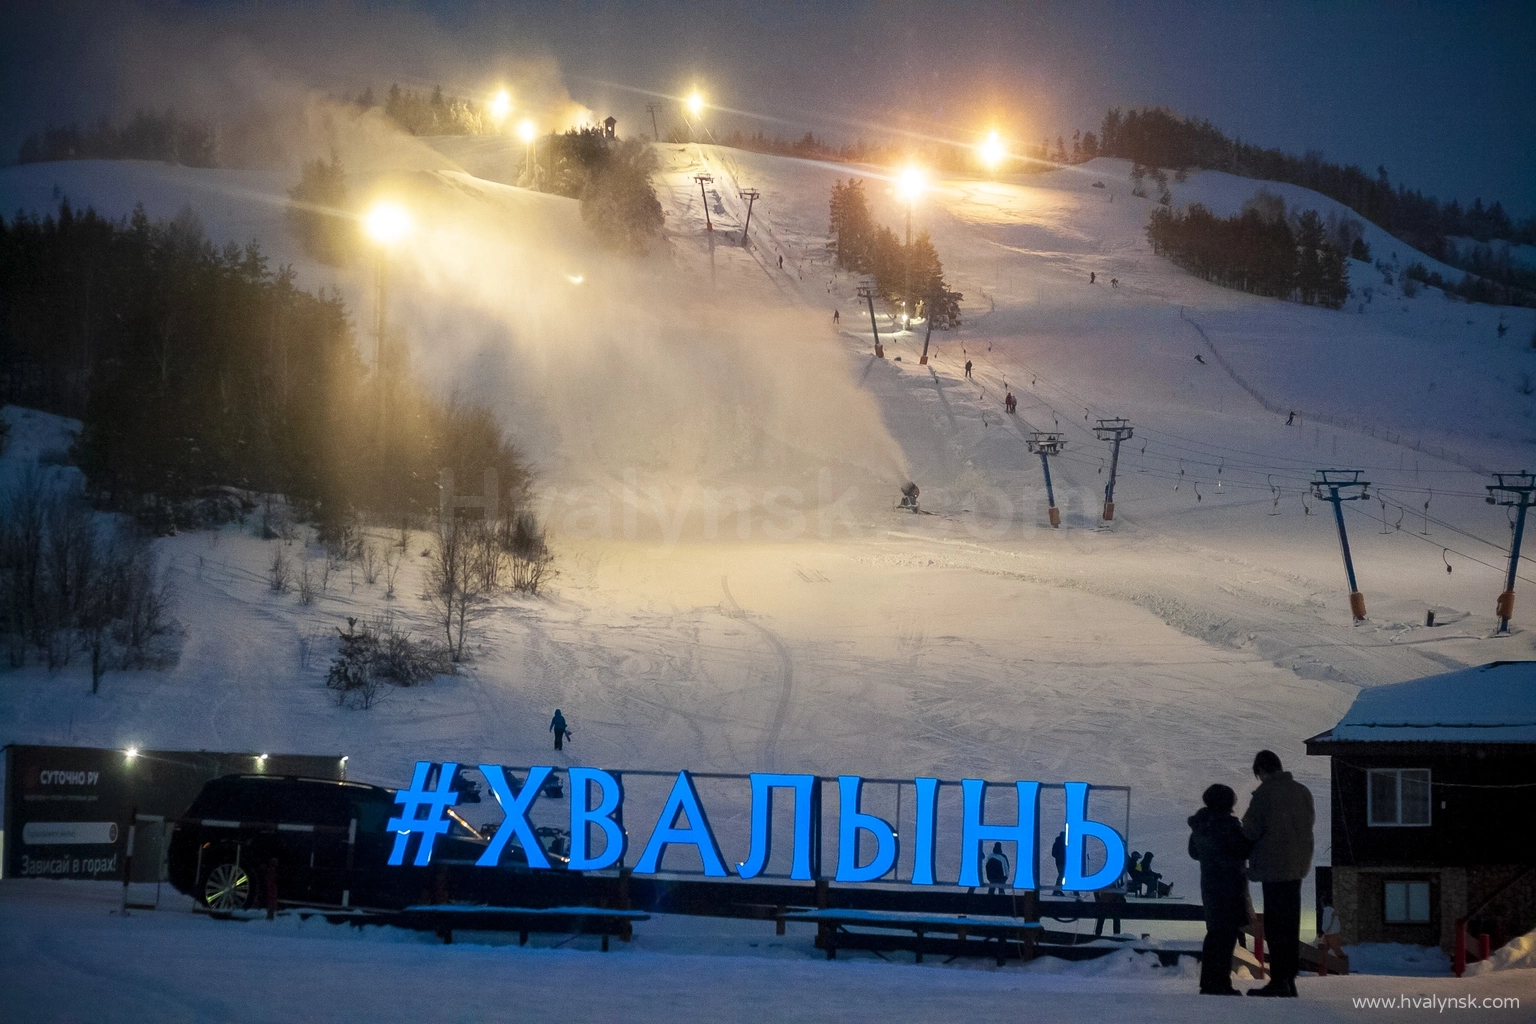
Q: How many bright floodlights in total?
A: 6